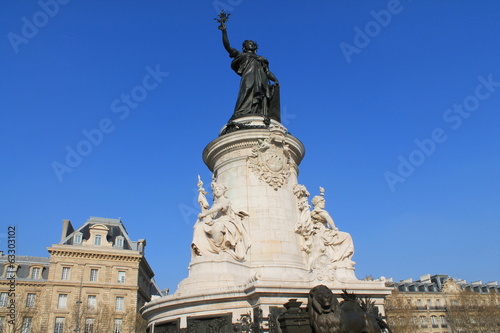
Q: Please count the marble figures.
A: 2